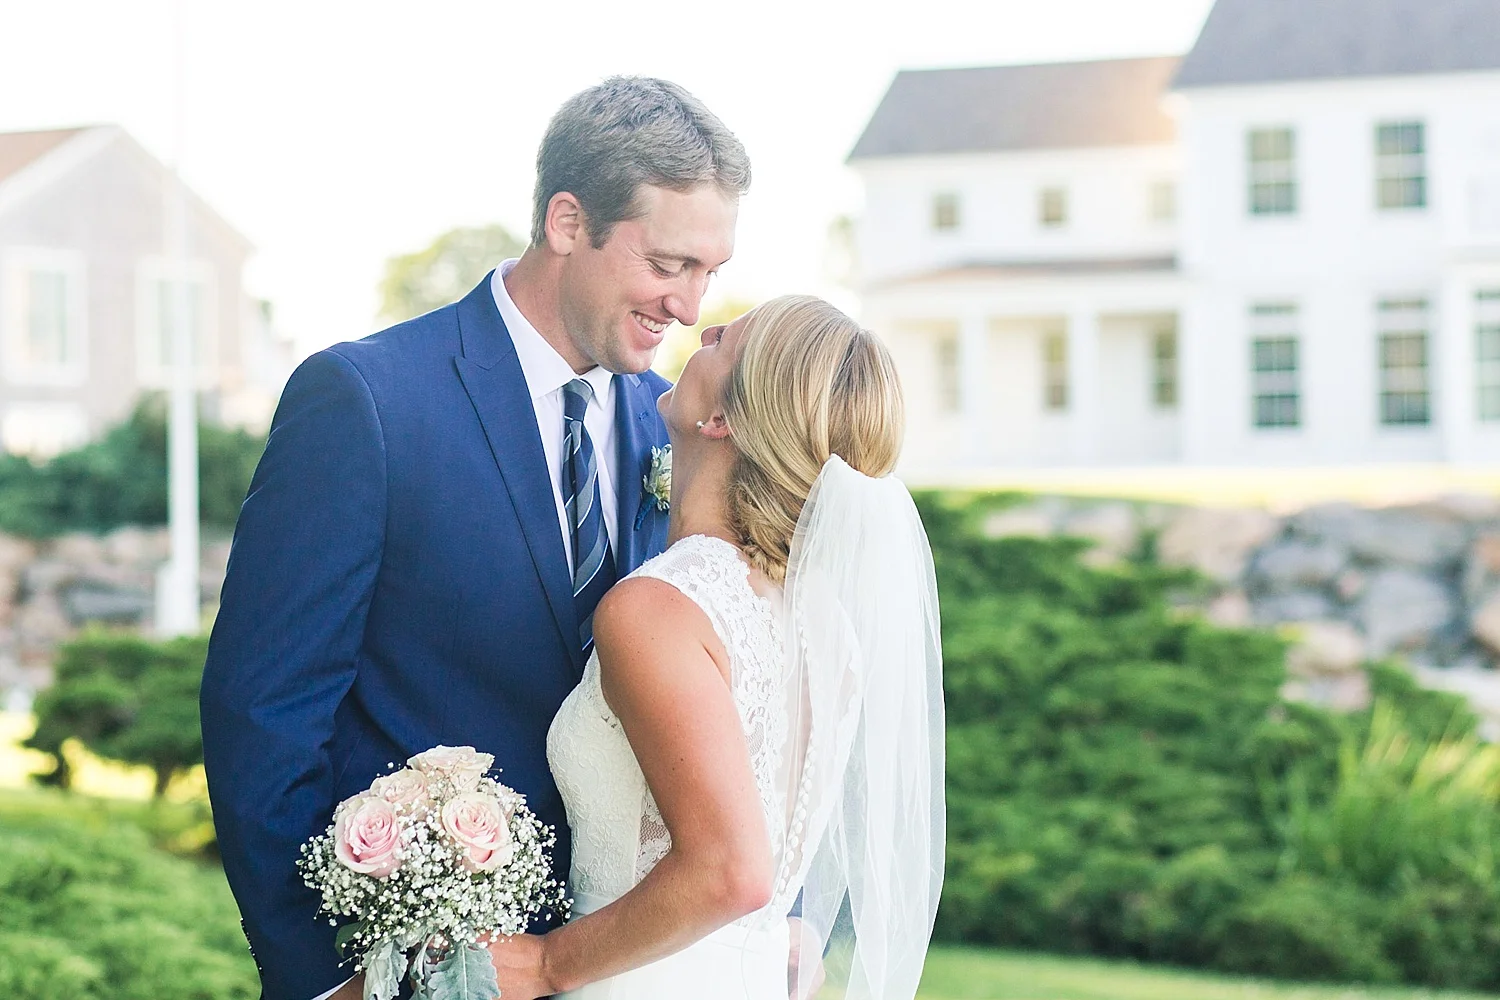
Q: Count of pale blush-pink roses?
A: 4